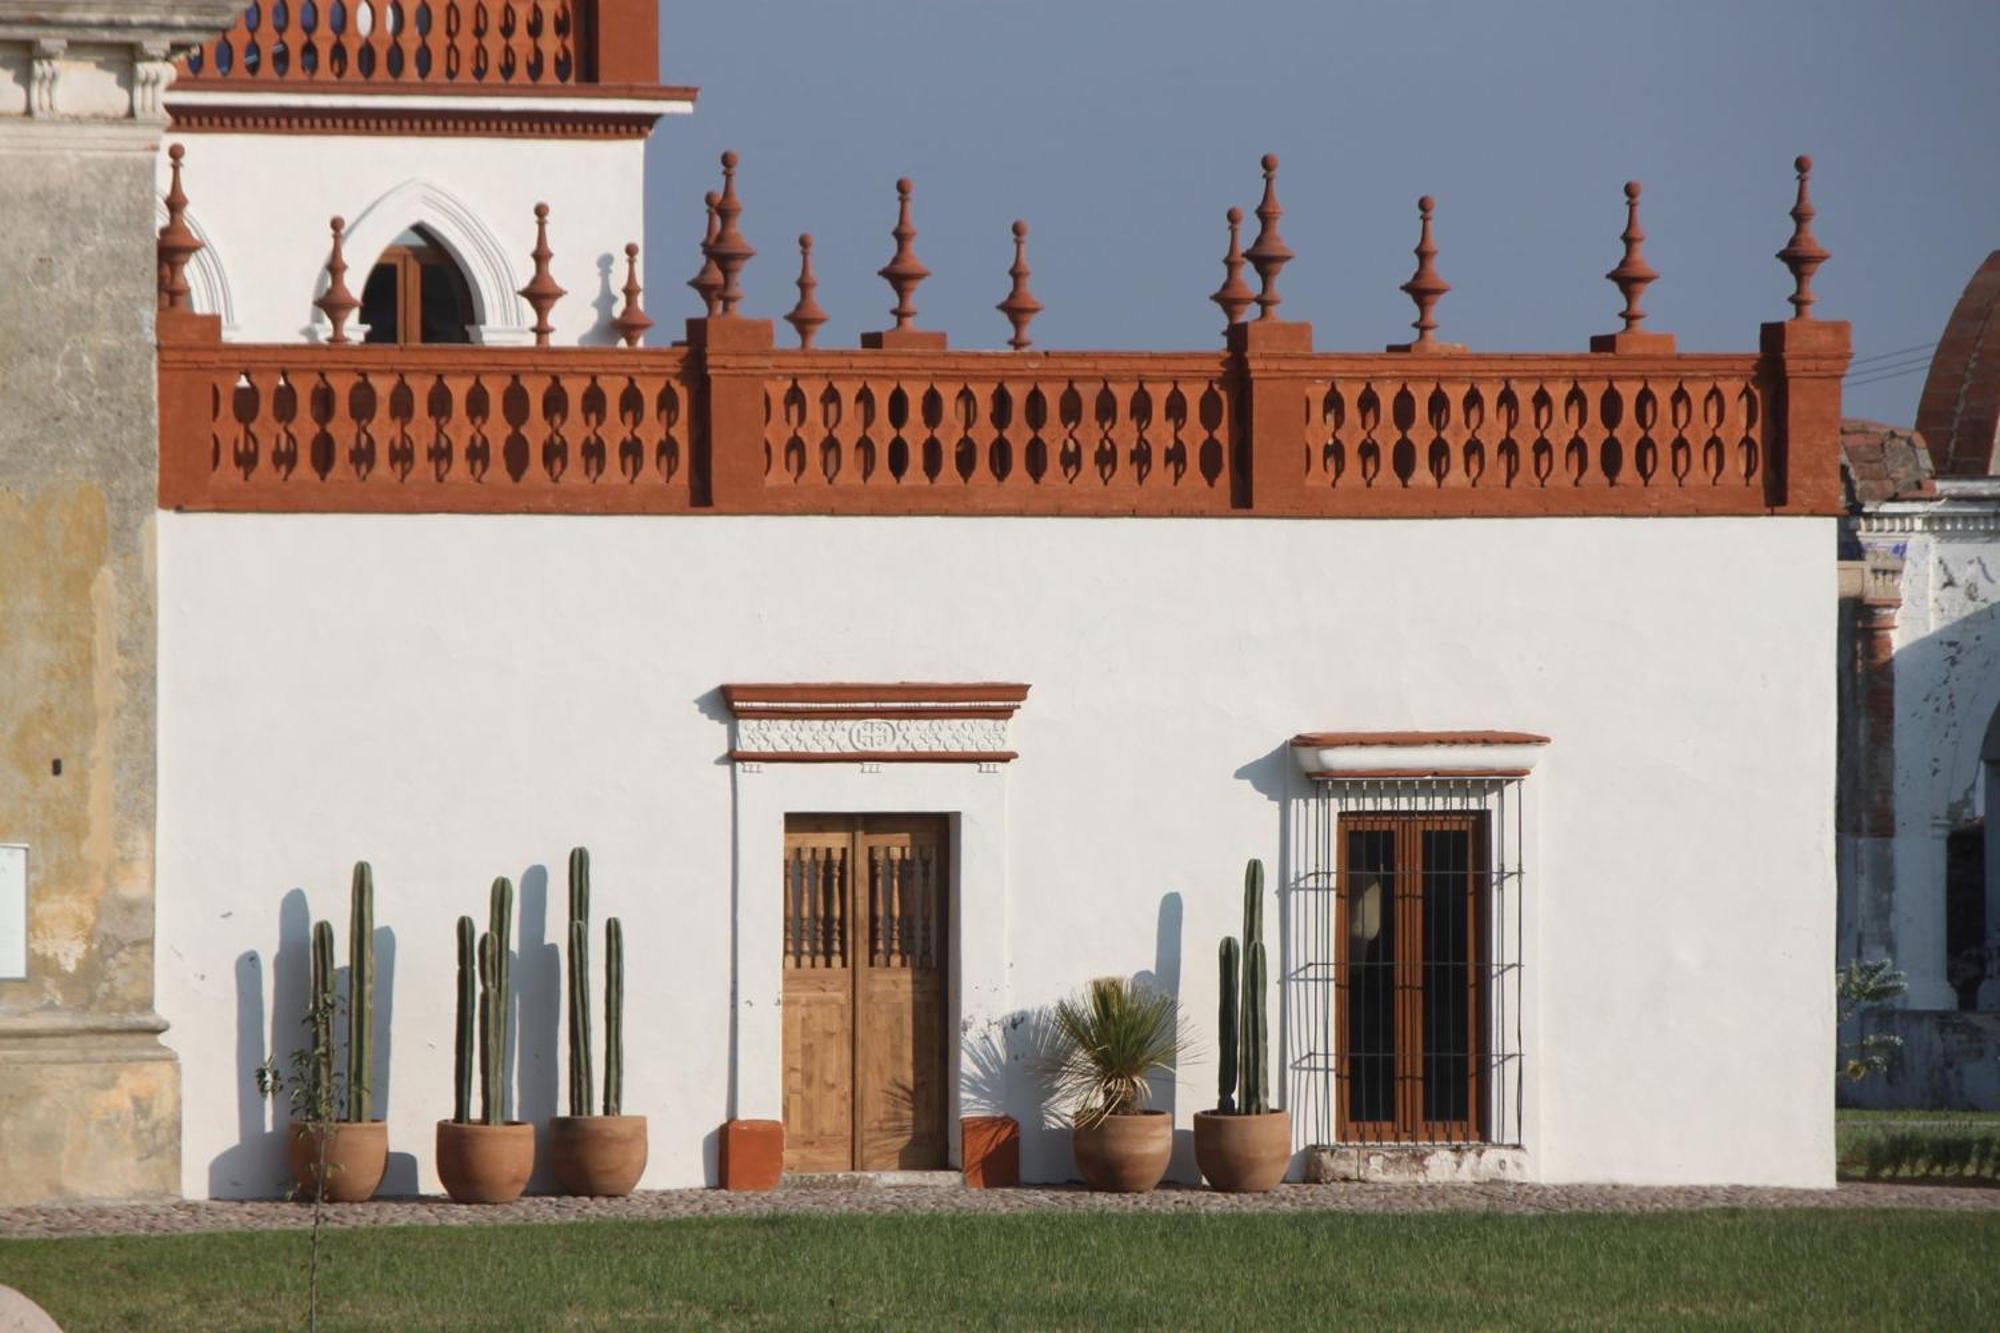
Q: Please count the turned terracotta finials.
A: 14